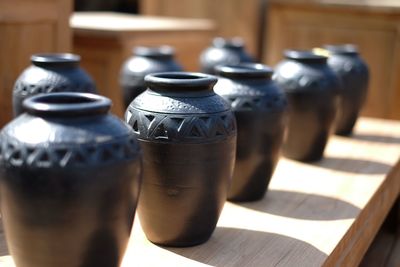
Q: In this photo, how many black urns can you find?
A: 8